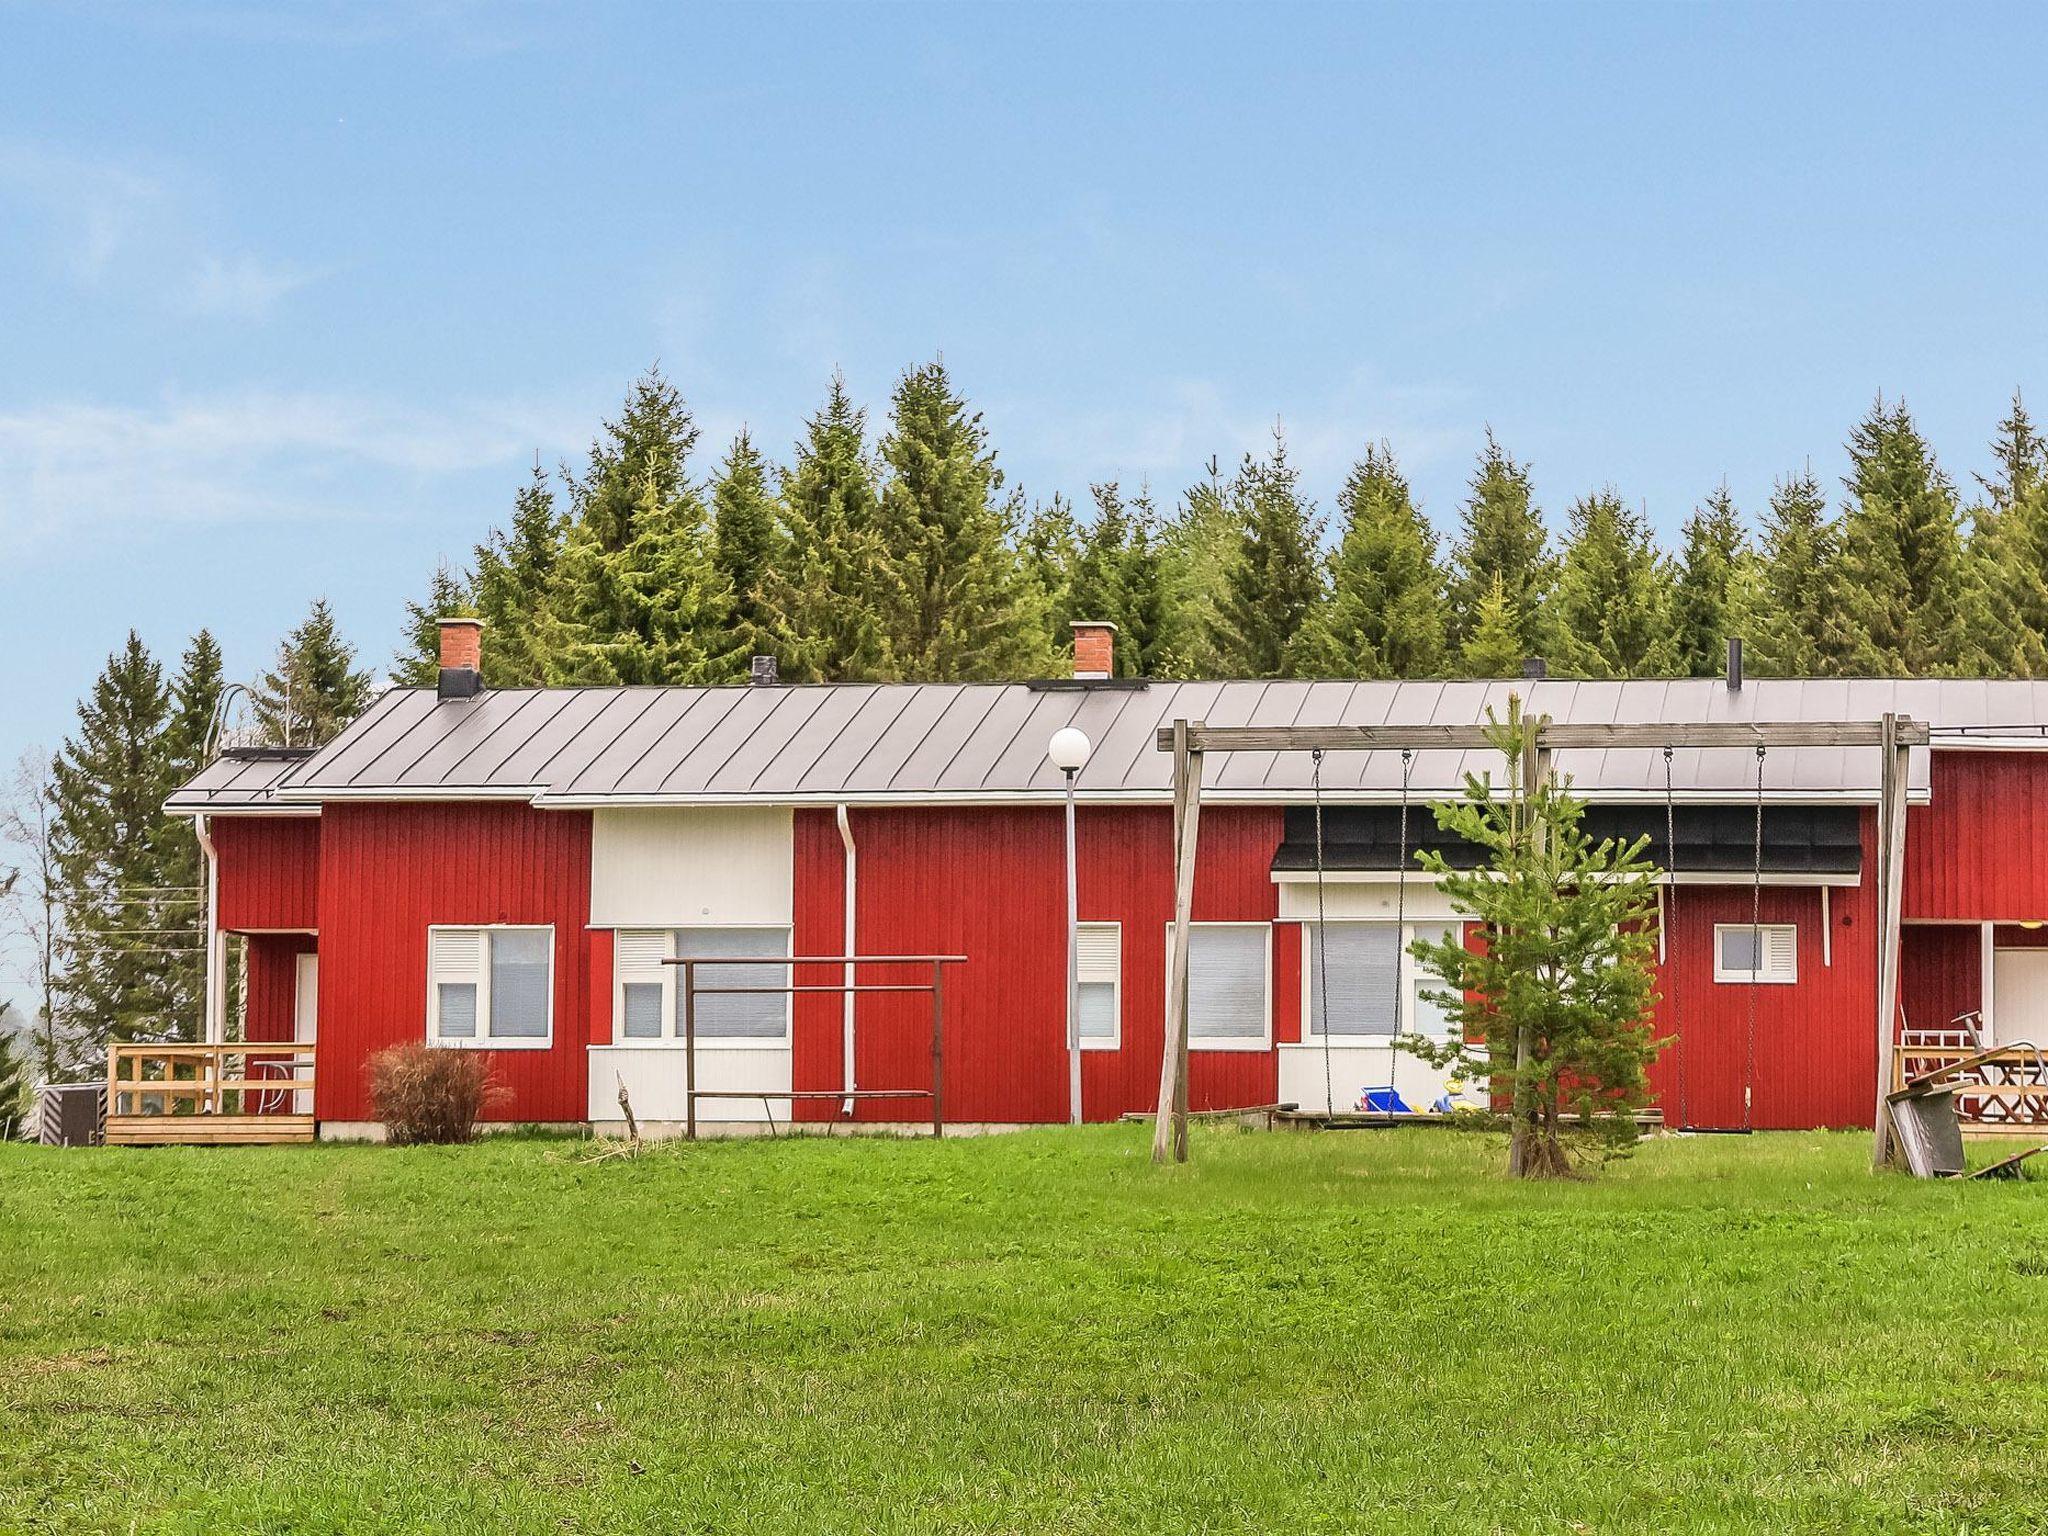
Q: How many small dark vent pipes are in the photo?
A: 3